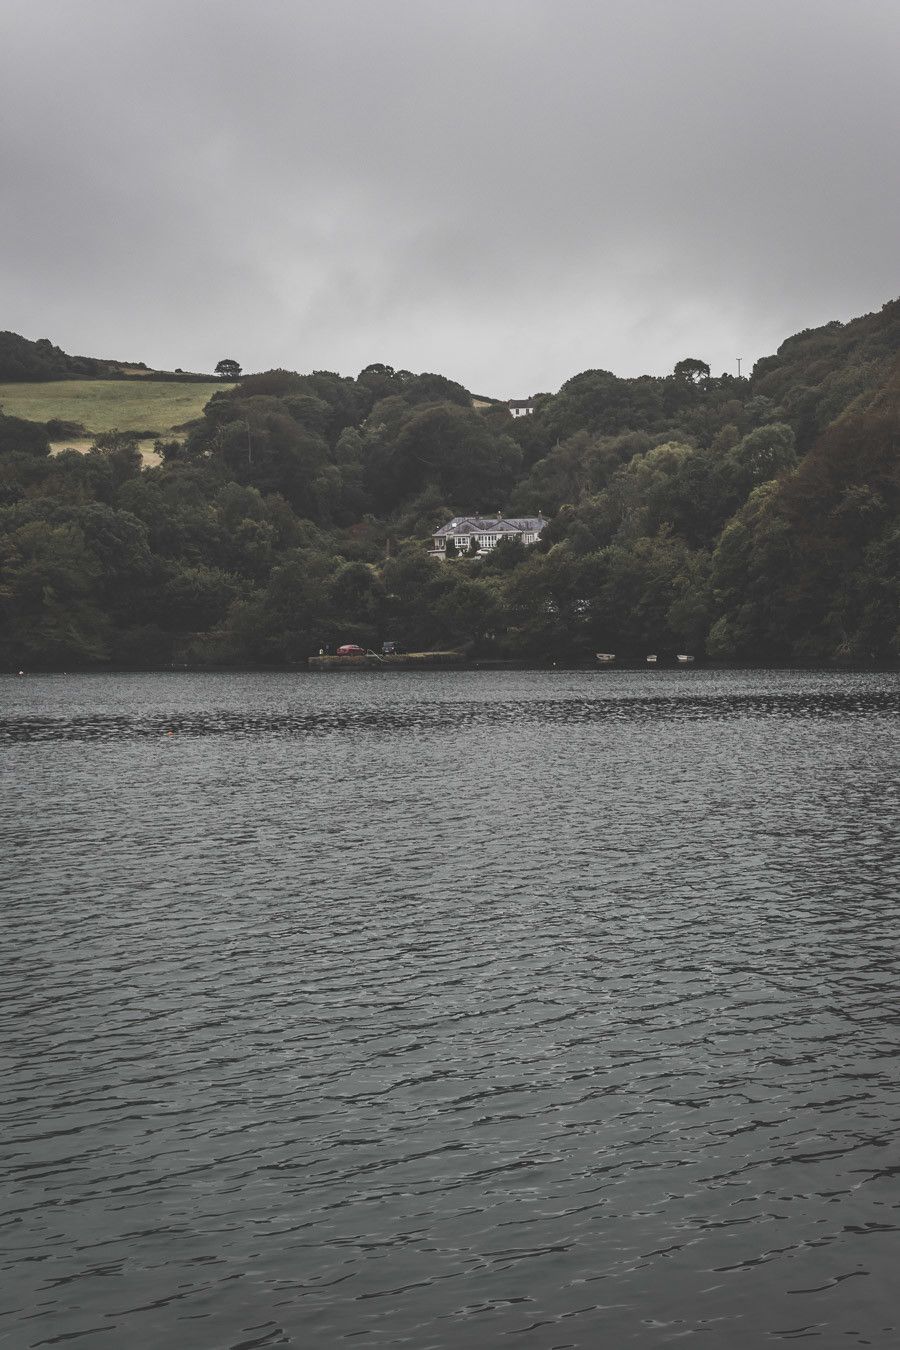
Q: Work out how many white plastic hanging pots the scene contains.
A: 0